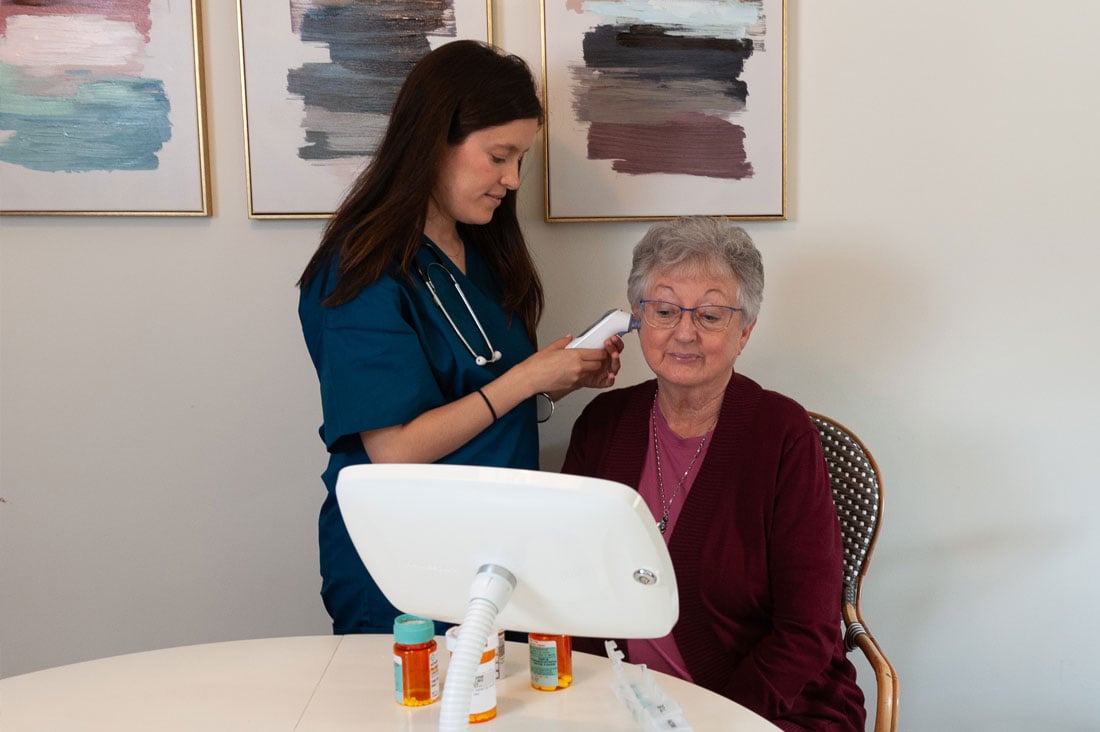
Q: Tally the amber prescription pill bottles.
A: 3